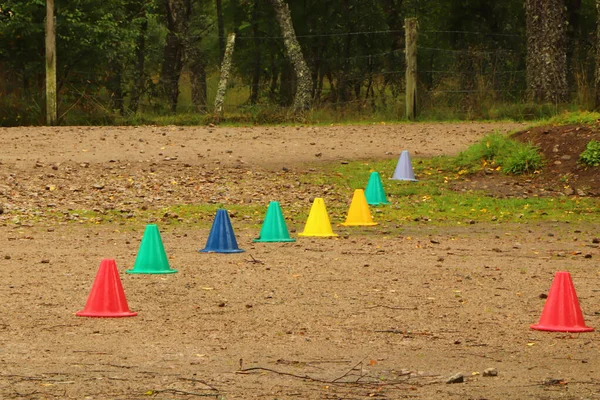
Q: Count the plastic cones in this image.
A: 9